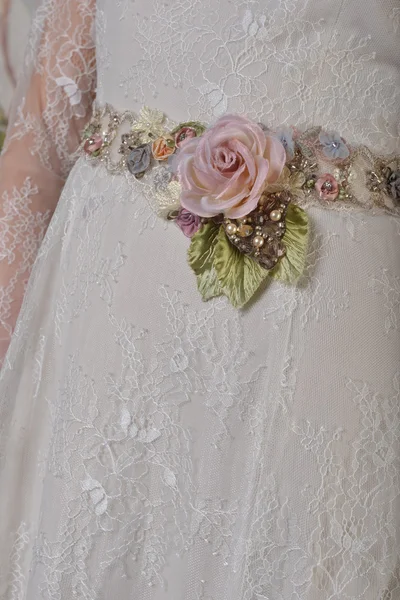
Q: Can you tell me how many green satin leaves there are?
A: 3